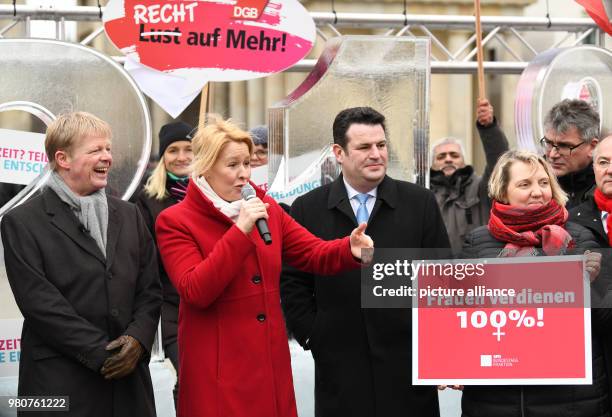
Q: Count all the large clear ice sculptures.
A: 3